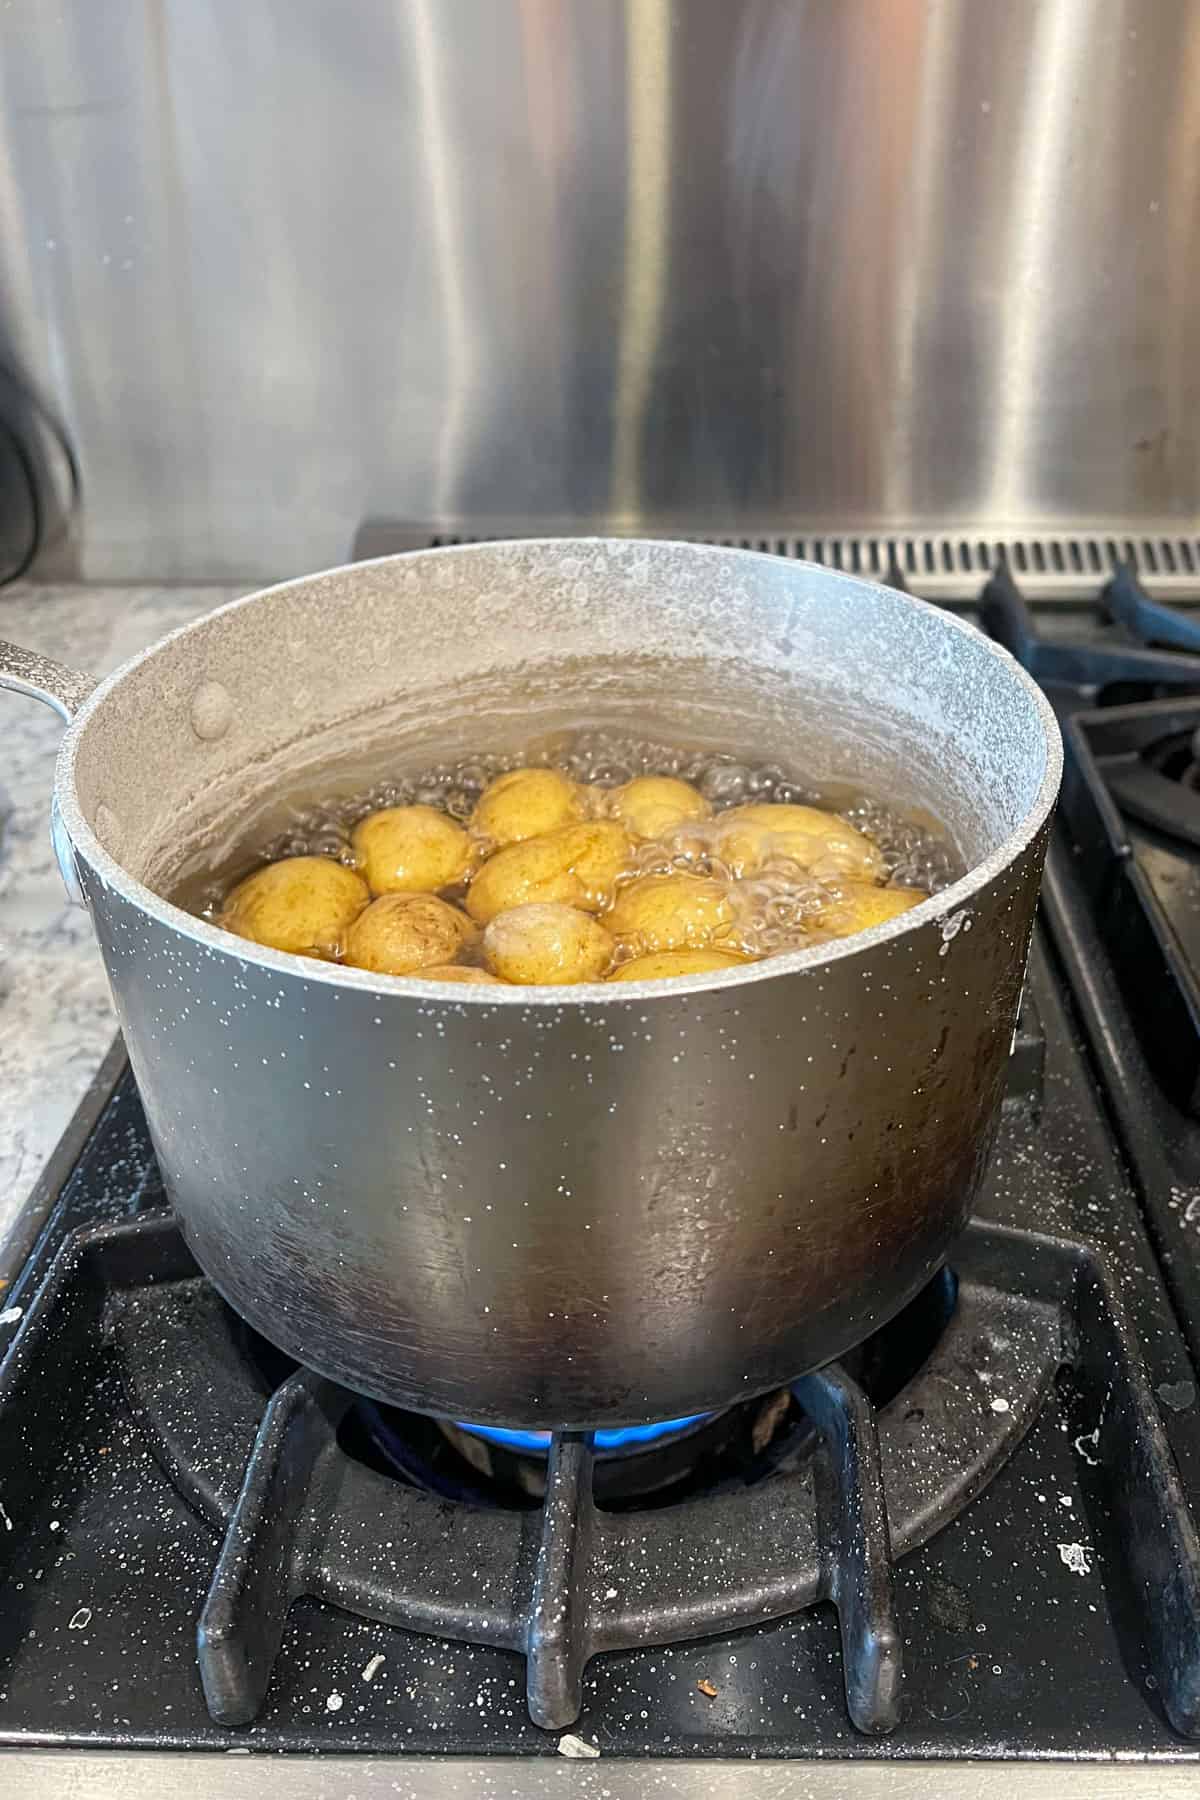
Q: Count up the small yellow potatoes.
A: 12